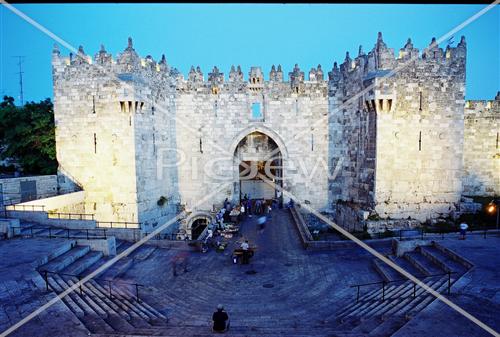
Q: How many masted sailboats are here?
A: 0